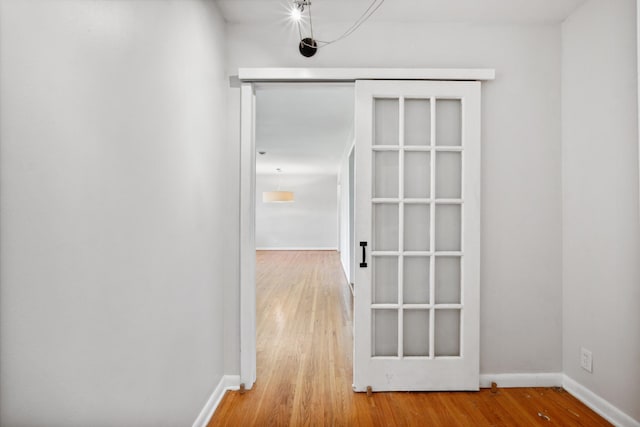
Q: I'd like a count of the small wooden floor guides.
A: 3